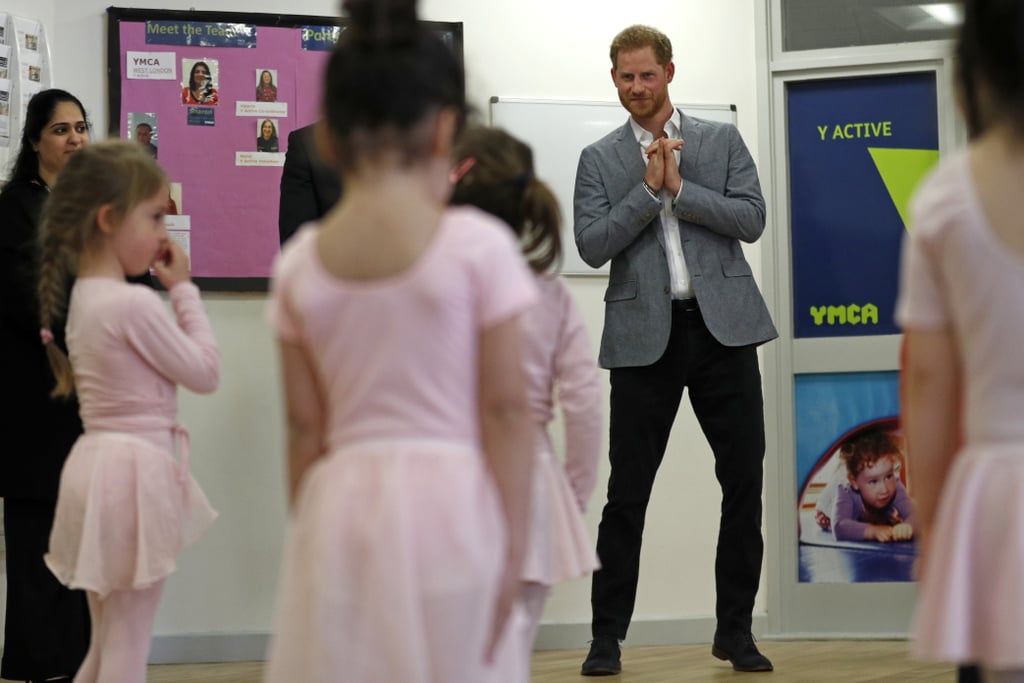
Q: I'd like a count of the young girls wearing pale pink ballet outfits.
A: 4